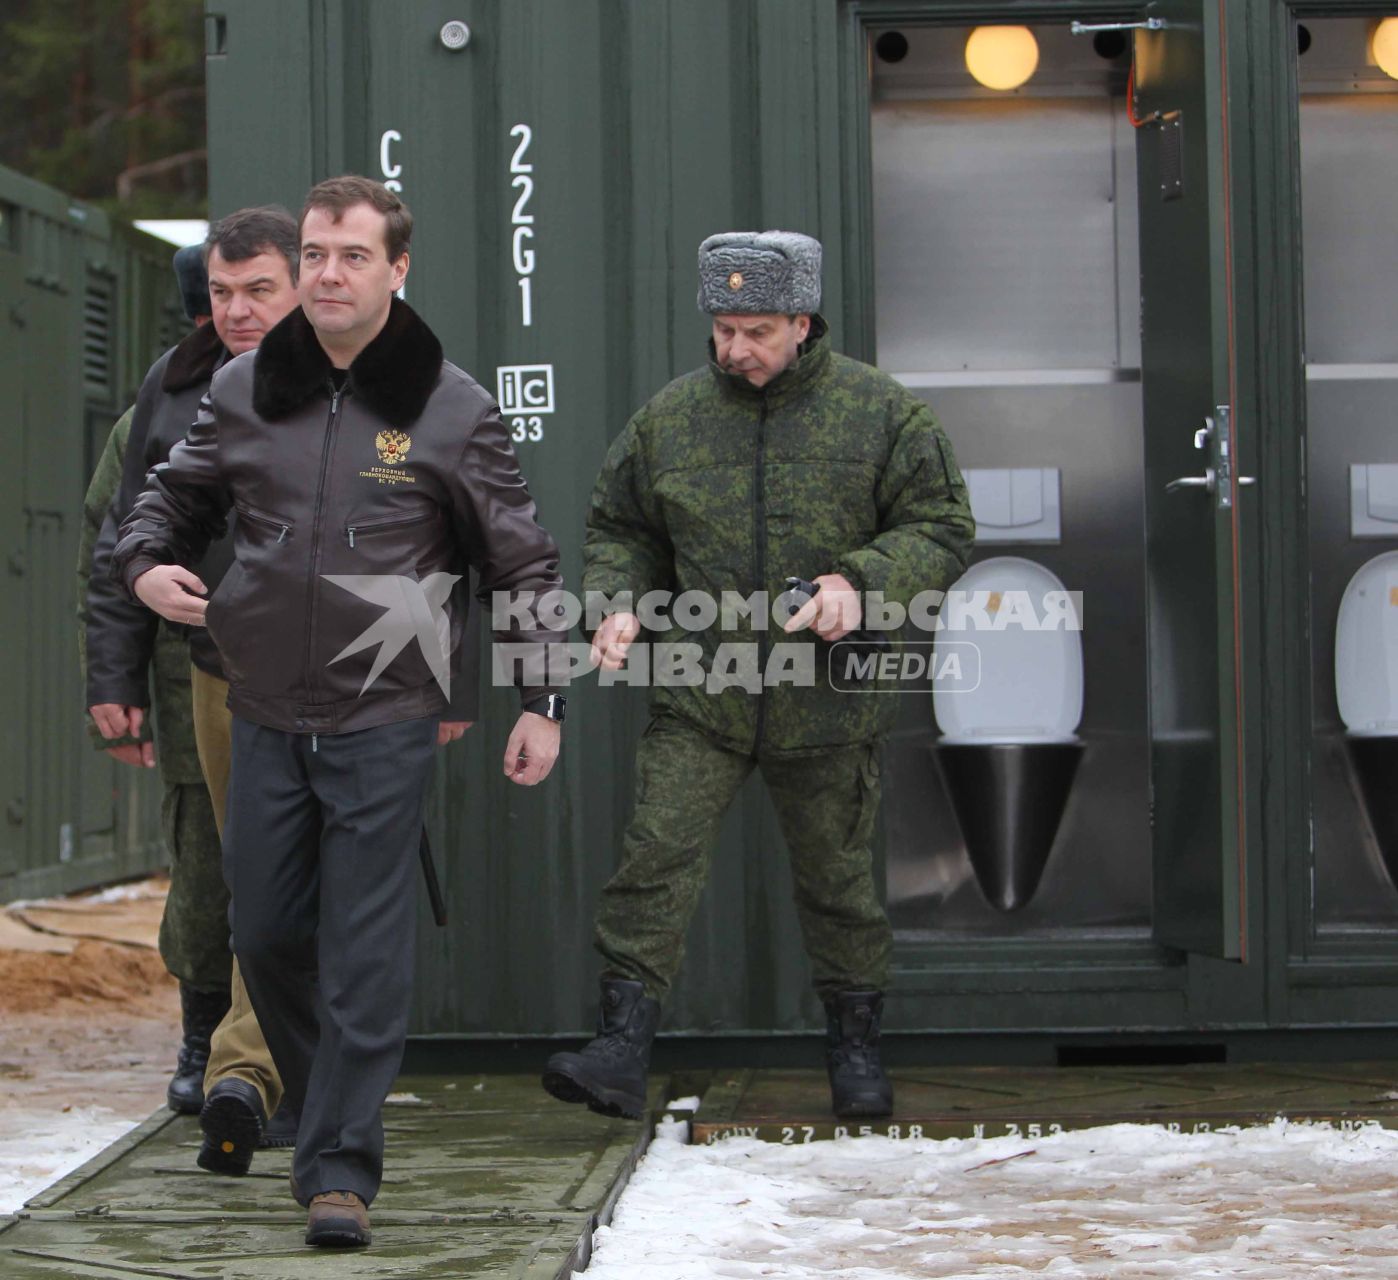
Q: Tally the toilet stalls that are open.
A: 2